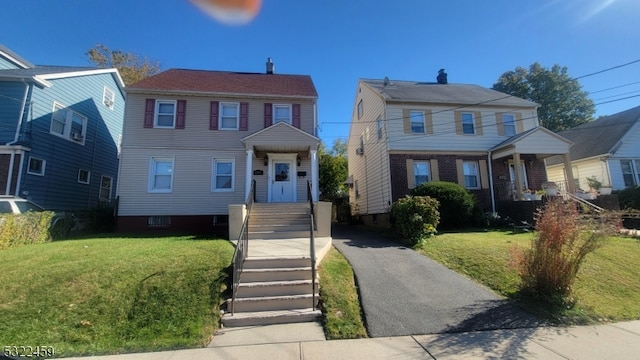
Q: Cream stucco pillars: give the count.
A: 2